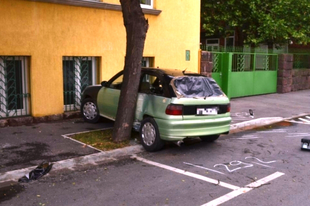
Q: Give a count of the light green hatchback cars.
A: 1